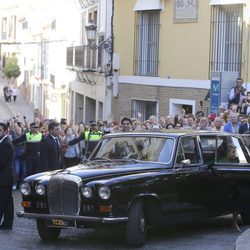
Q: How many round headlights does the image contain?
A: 4